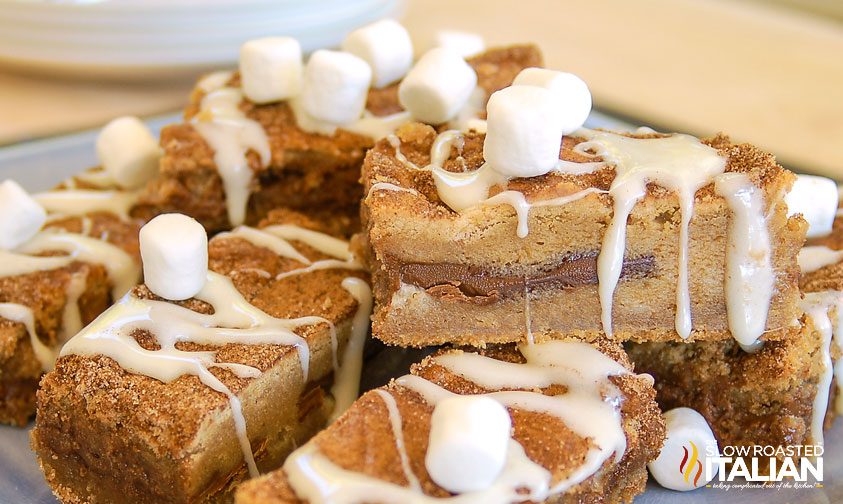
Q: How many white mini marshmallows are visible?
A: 13